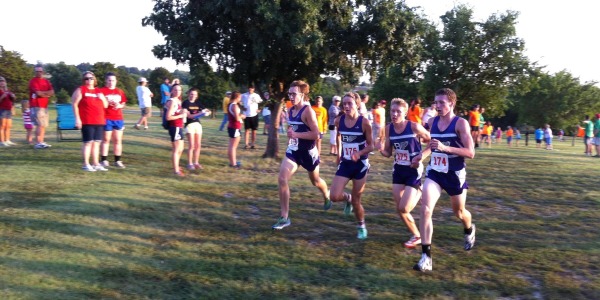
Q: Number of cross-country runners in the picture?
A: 4